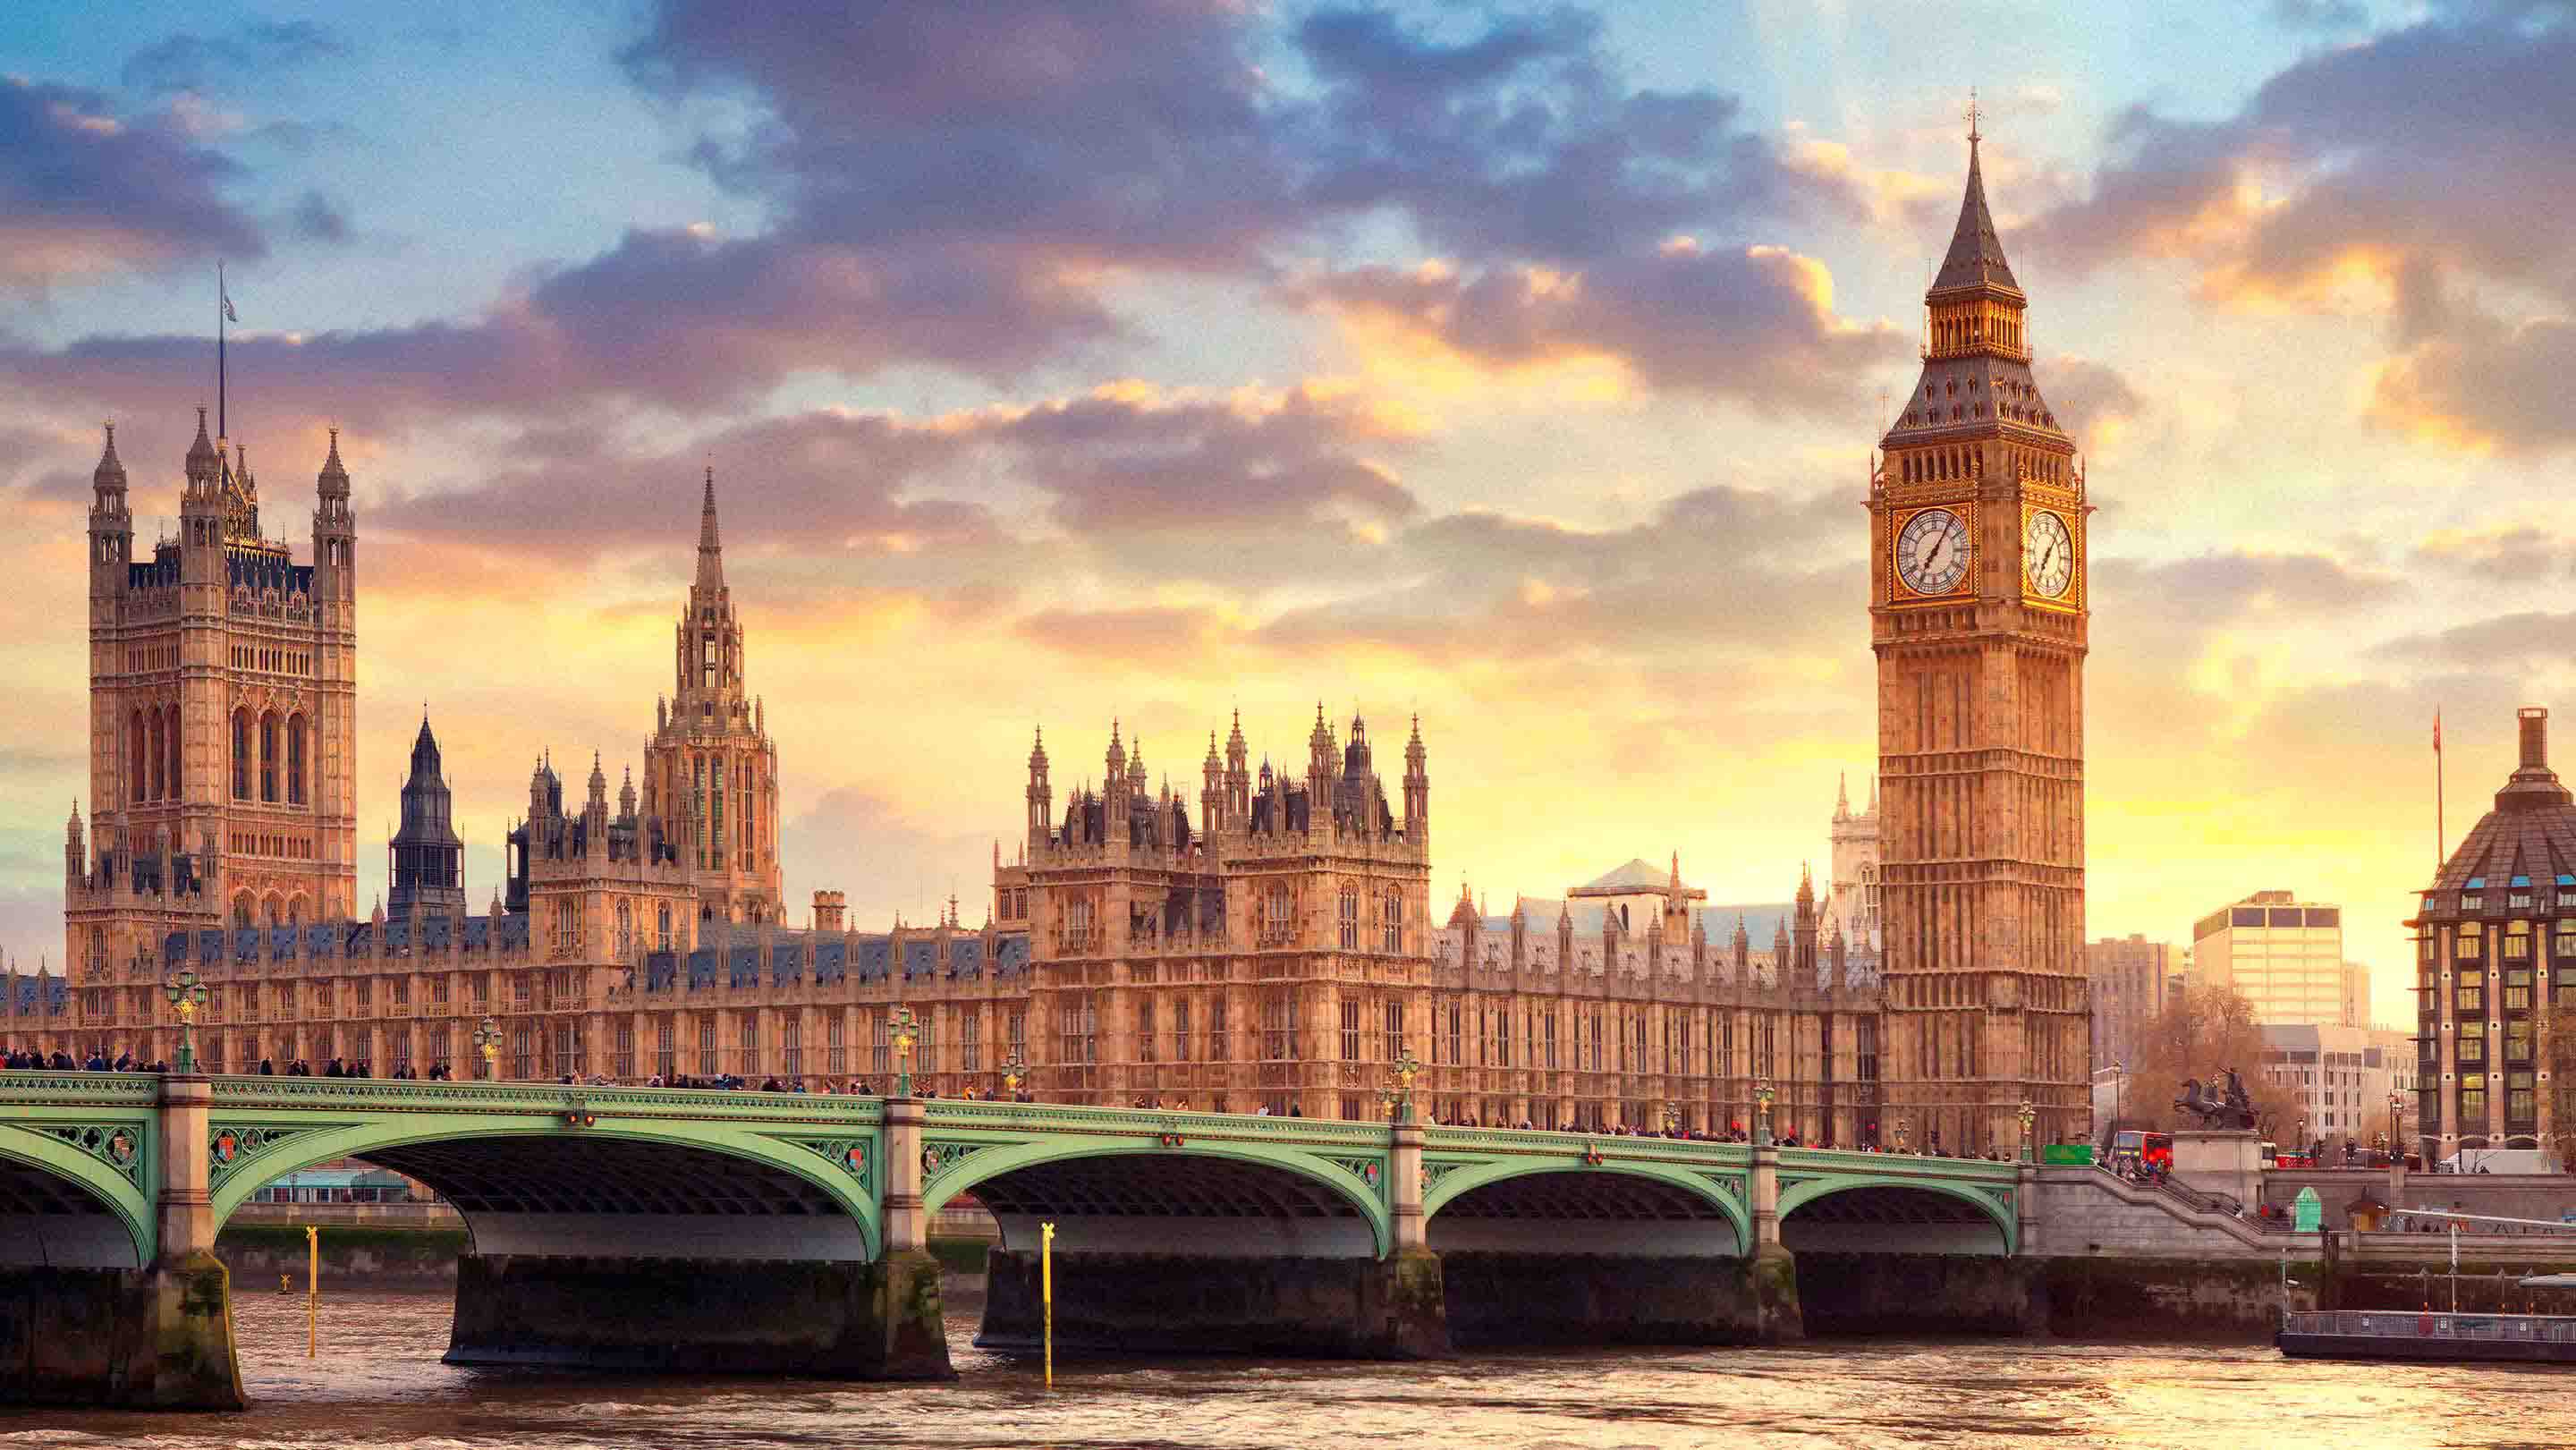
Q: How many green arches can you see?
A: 5